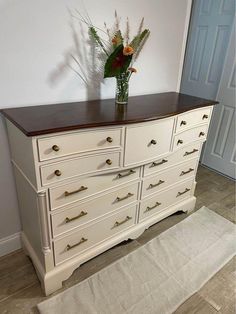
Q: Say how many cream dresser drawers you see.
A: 11